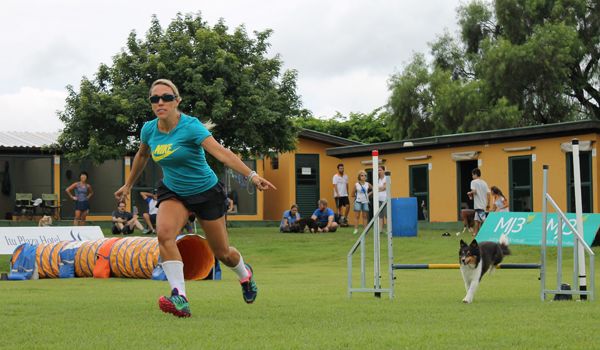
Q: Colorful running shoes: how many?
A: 2